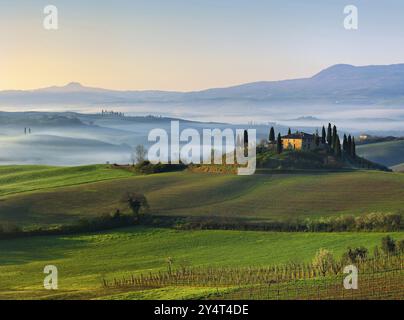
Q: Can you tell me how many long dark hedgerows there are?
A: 1